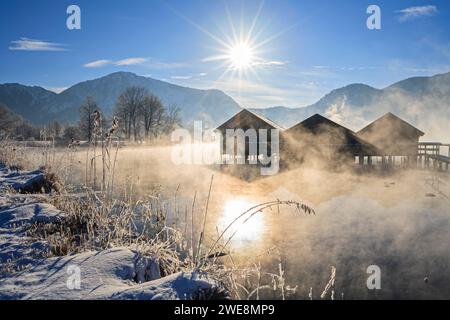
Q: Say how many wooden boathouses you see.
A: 3